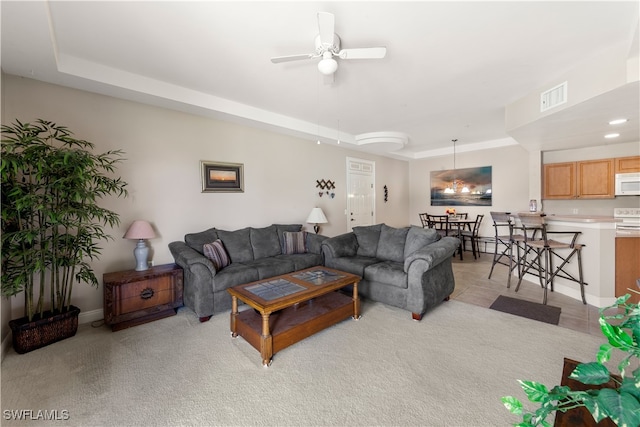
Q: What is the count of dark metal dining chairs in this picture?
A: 4